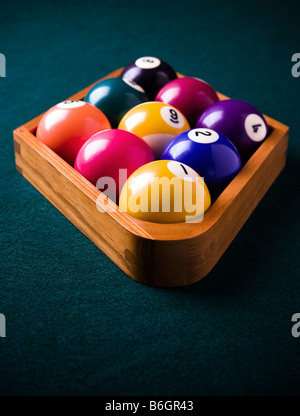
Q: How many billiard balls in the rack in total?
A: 9